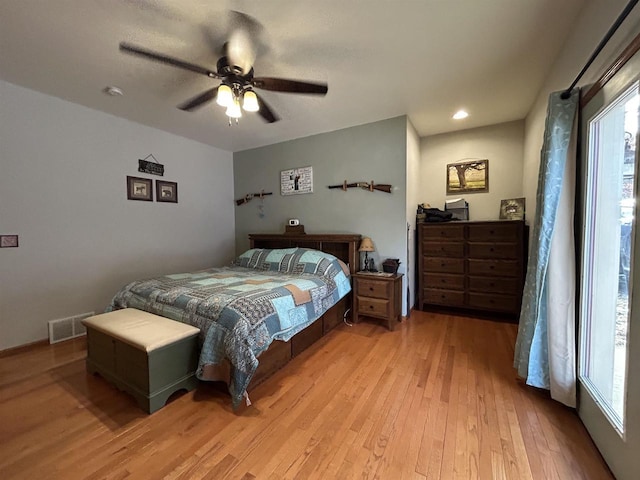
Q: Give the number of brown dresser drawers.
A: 10